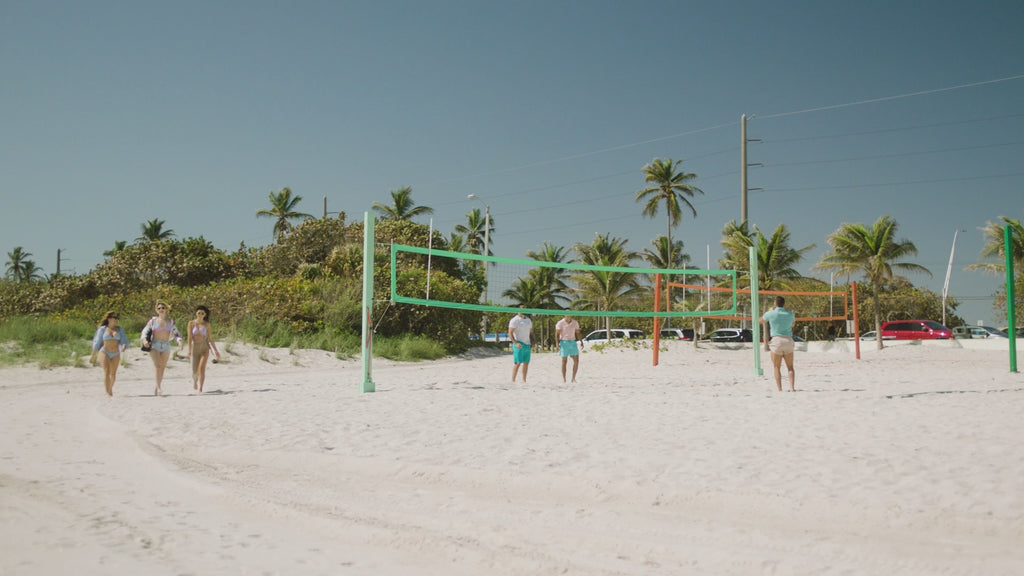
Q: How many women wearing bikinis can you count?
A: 3